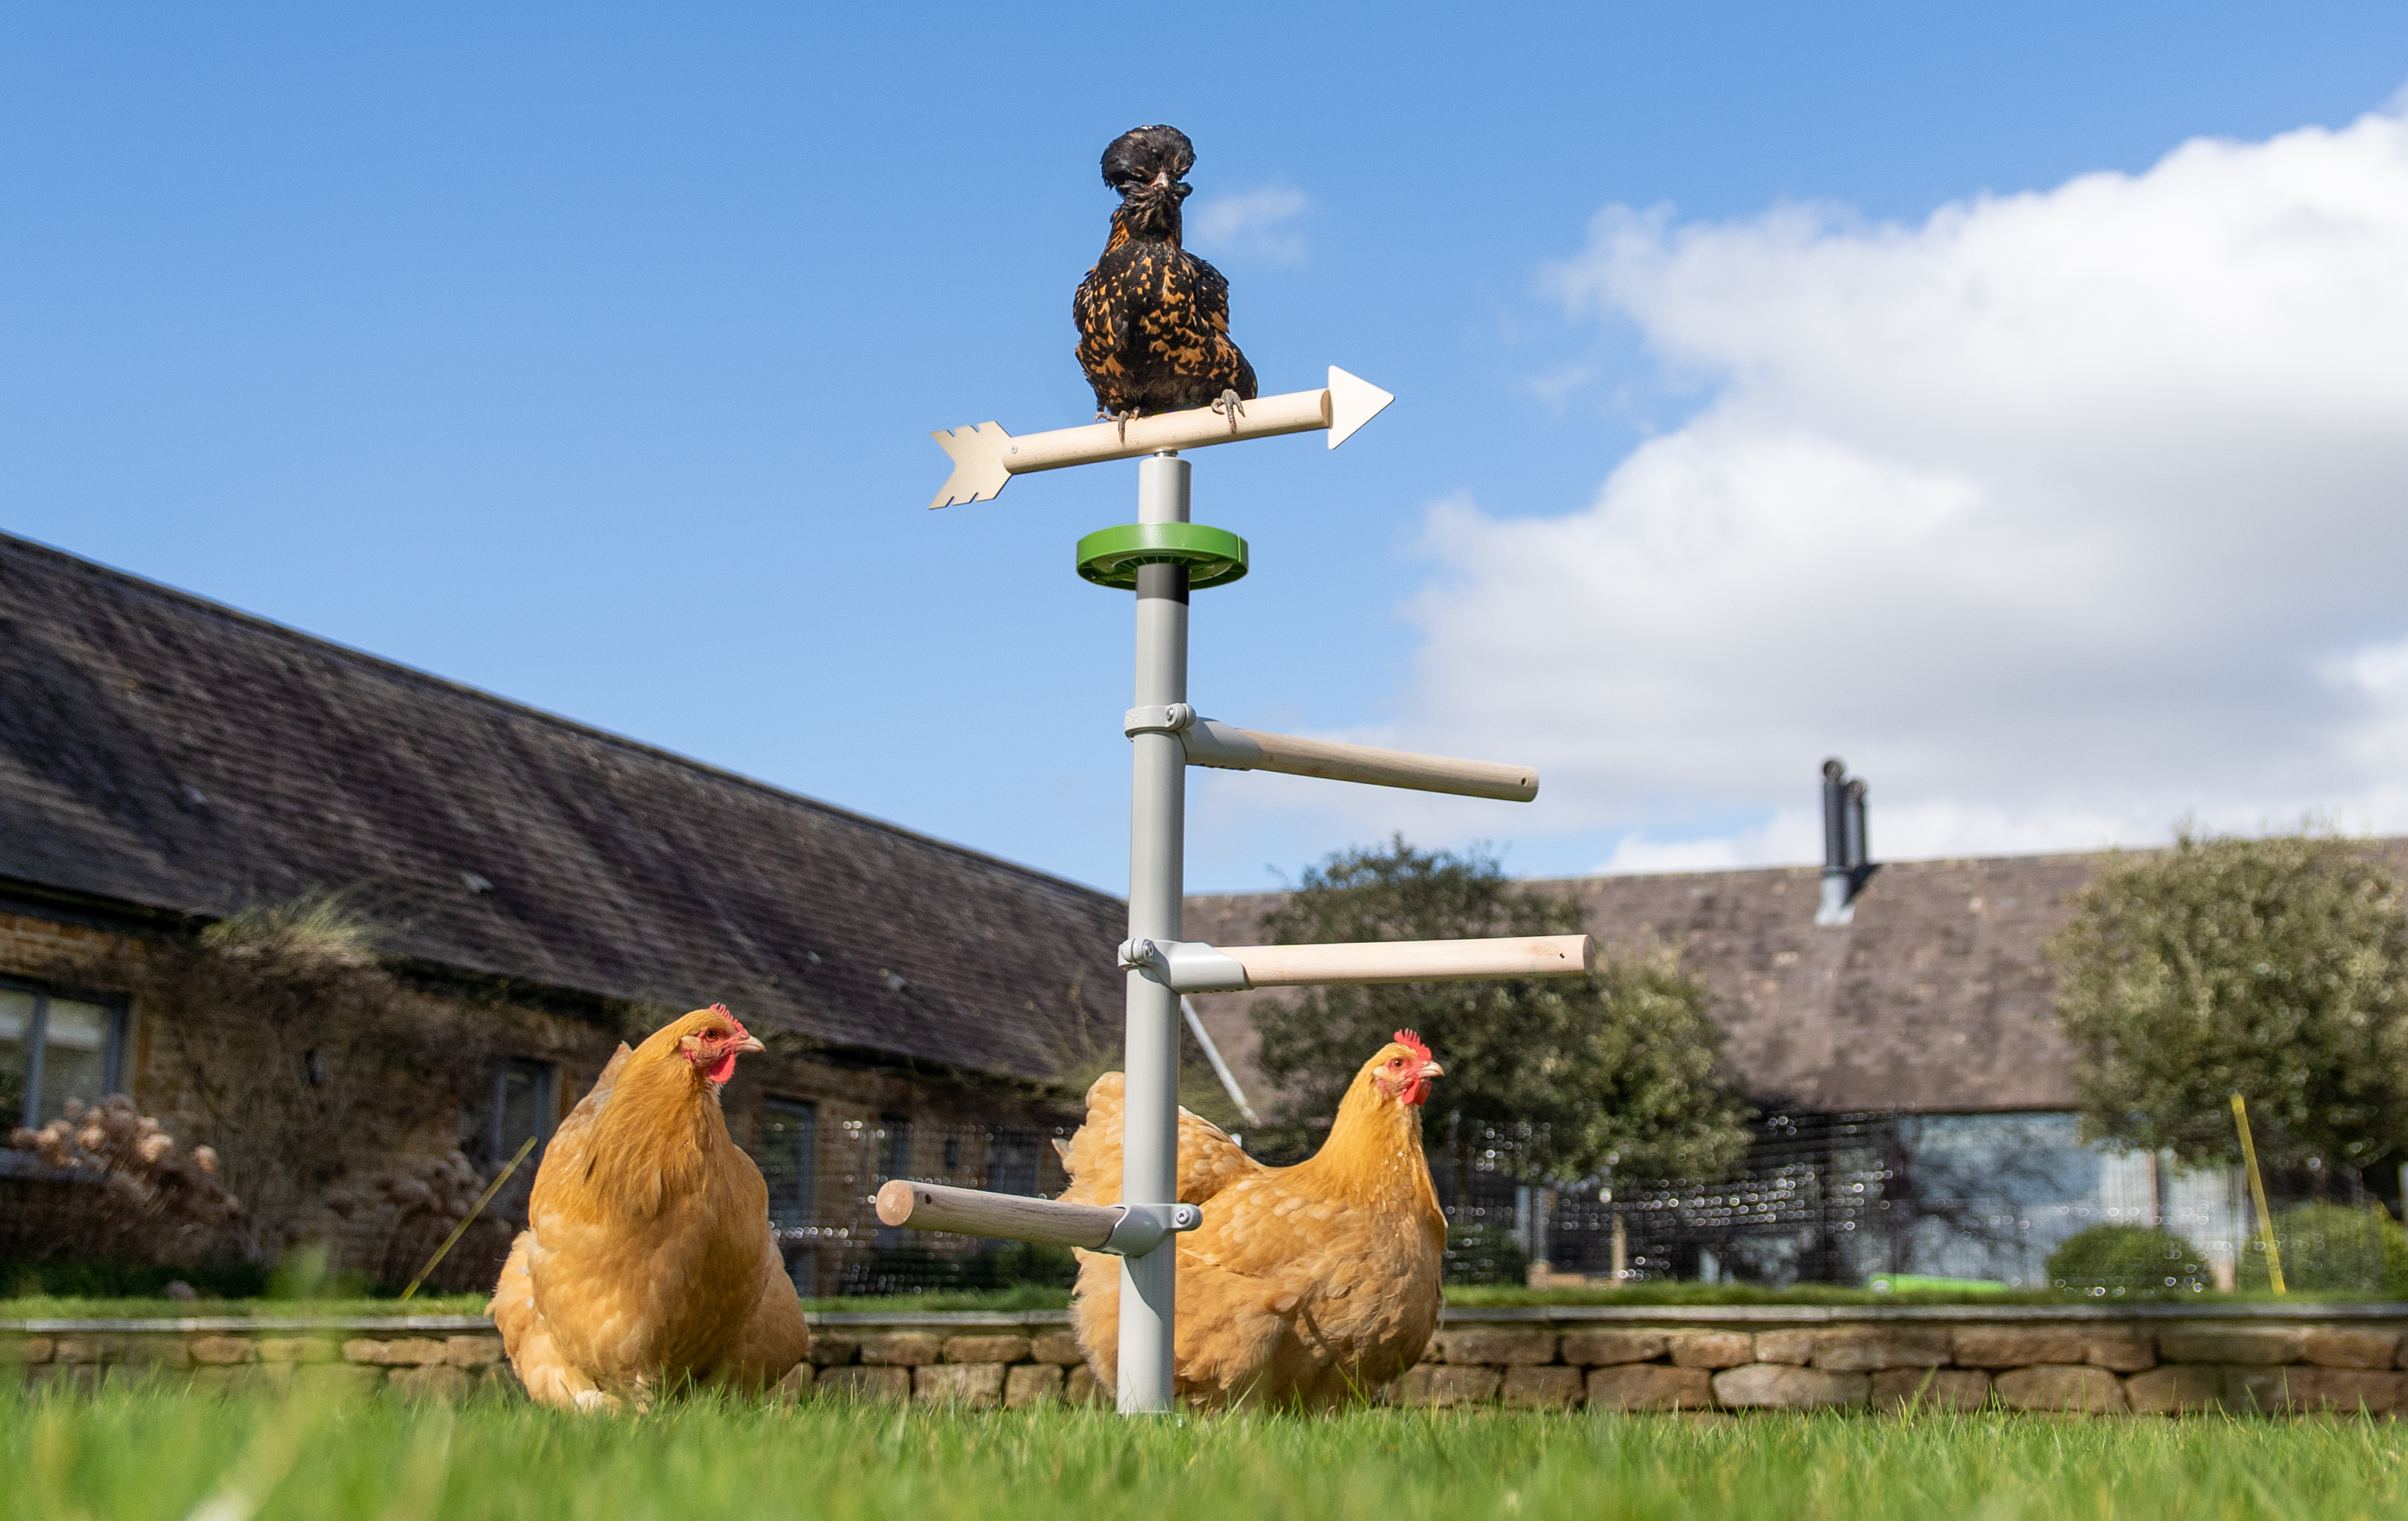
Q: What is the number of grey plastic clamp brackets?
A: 3